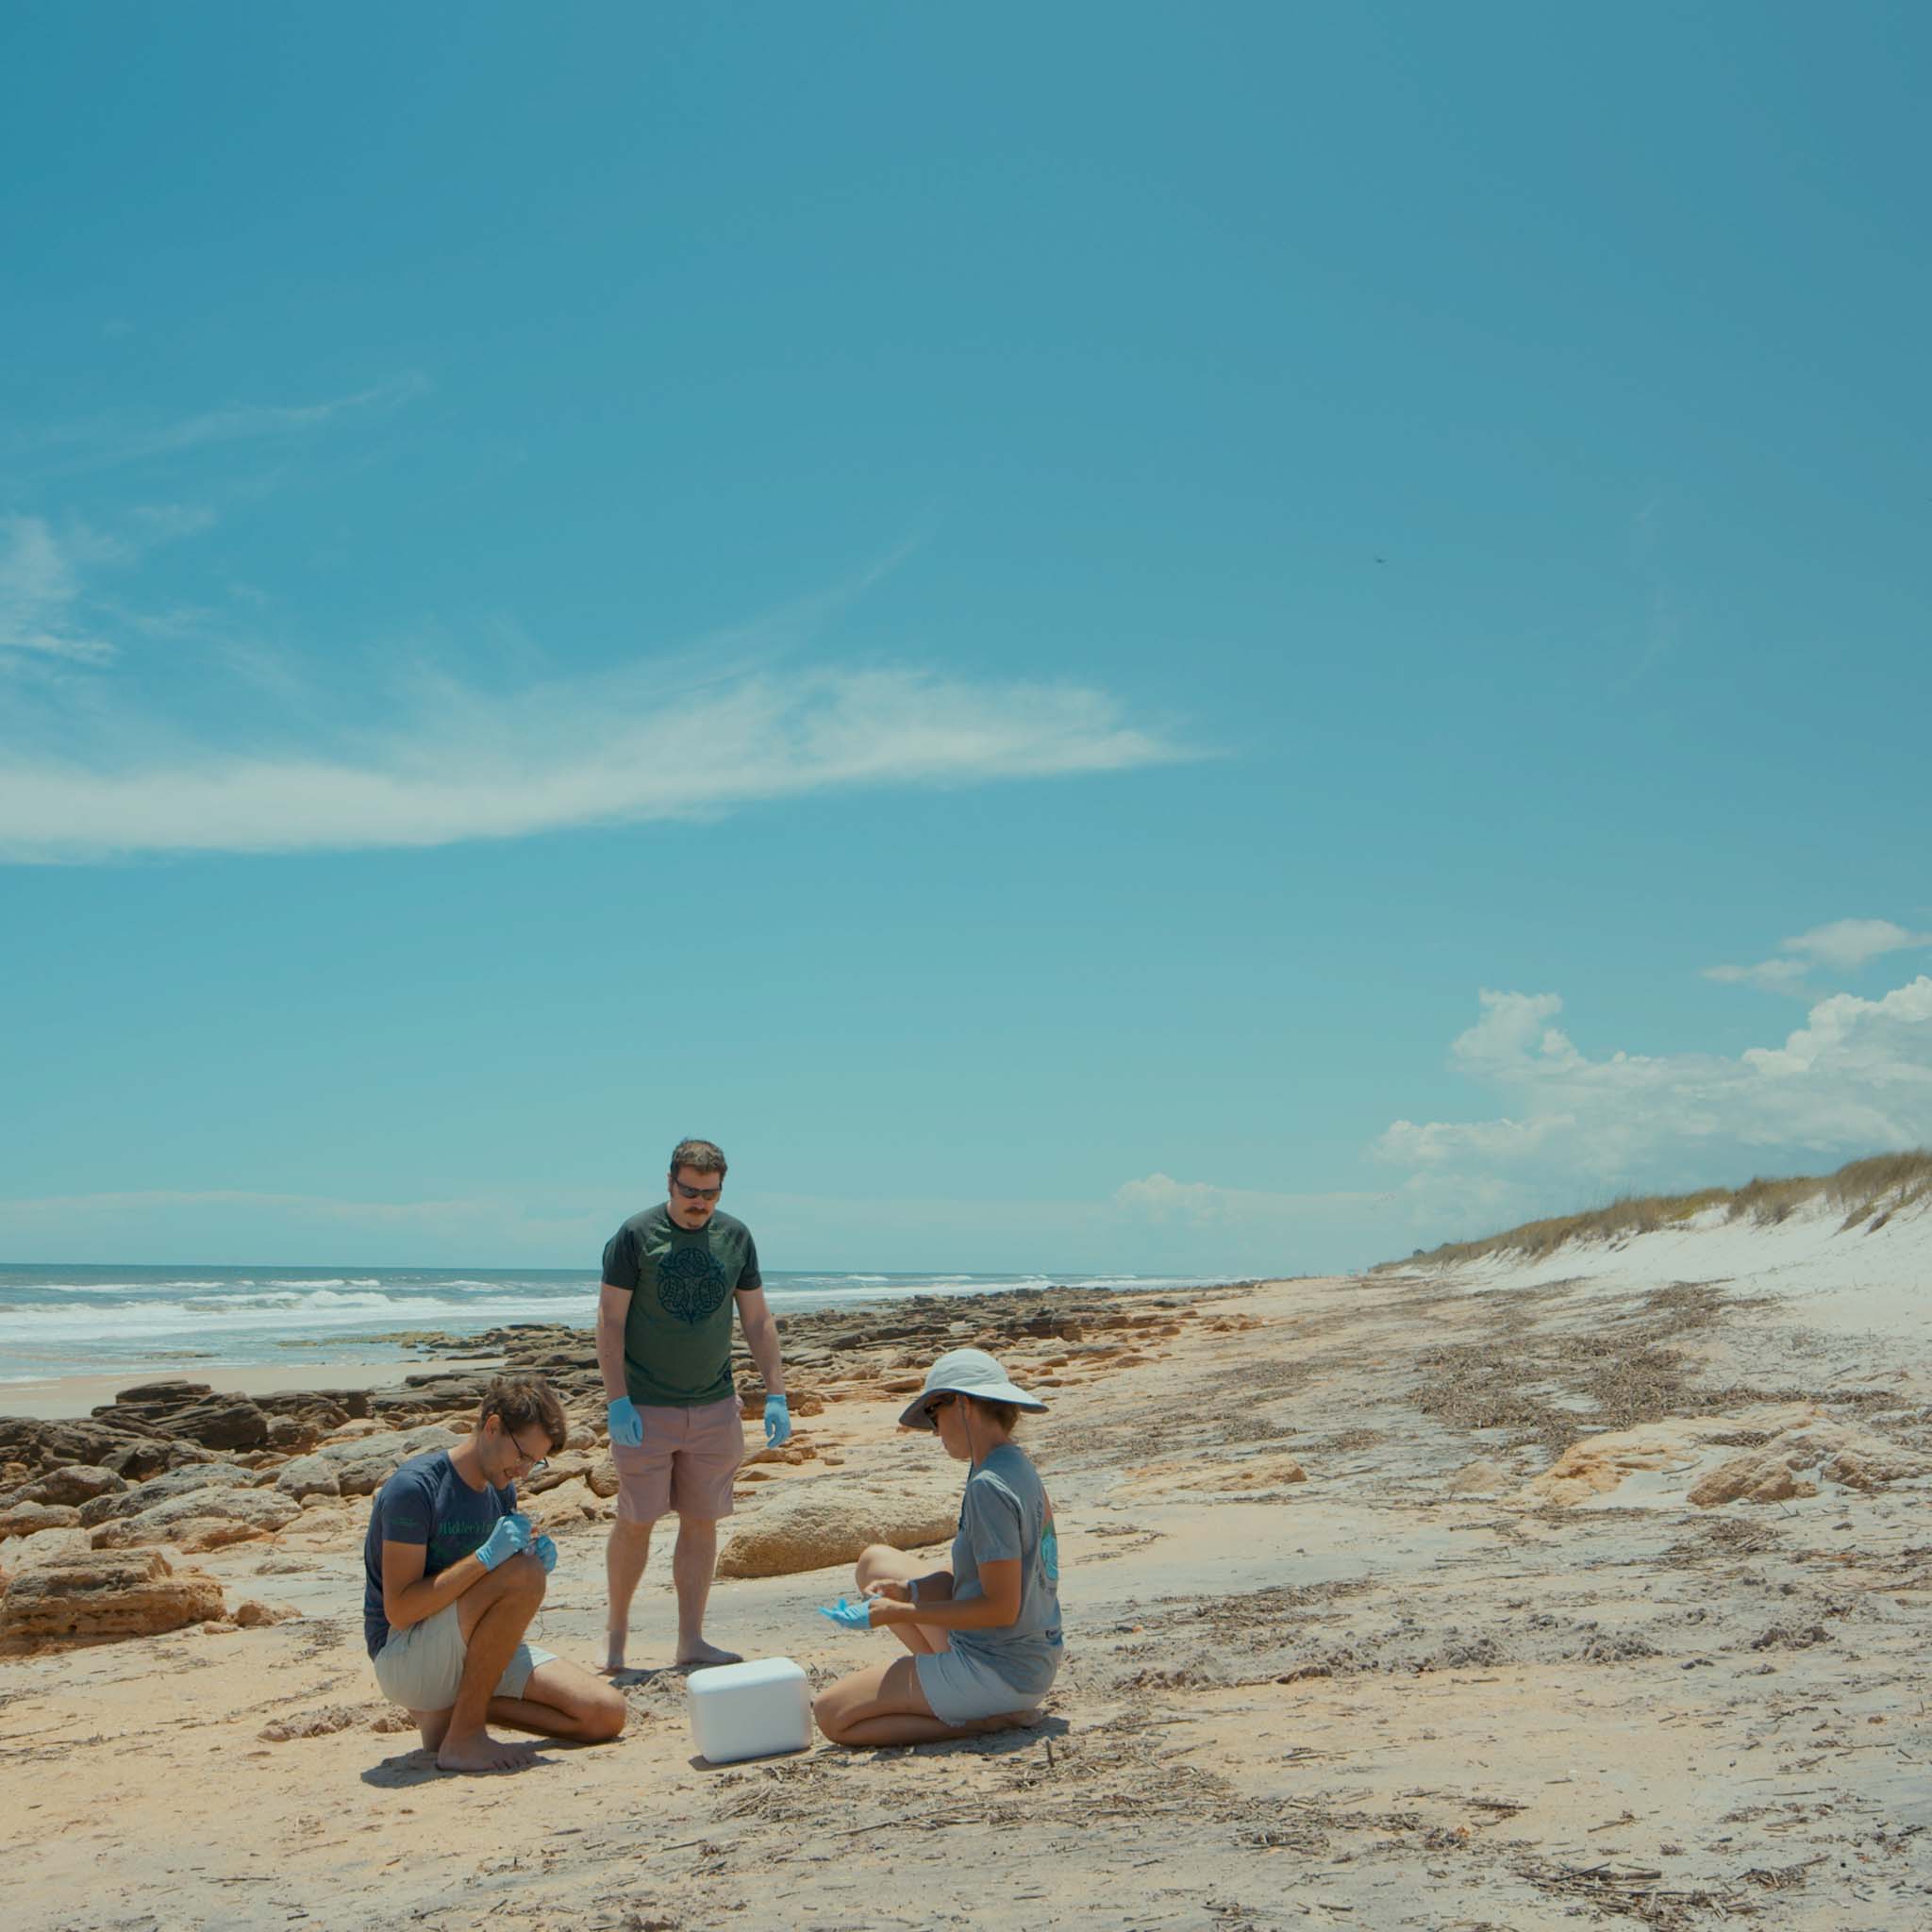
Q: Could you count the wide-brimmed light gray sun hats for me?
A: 1